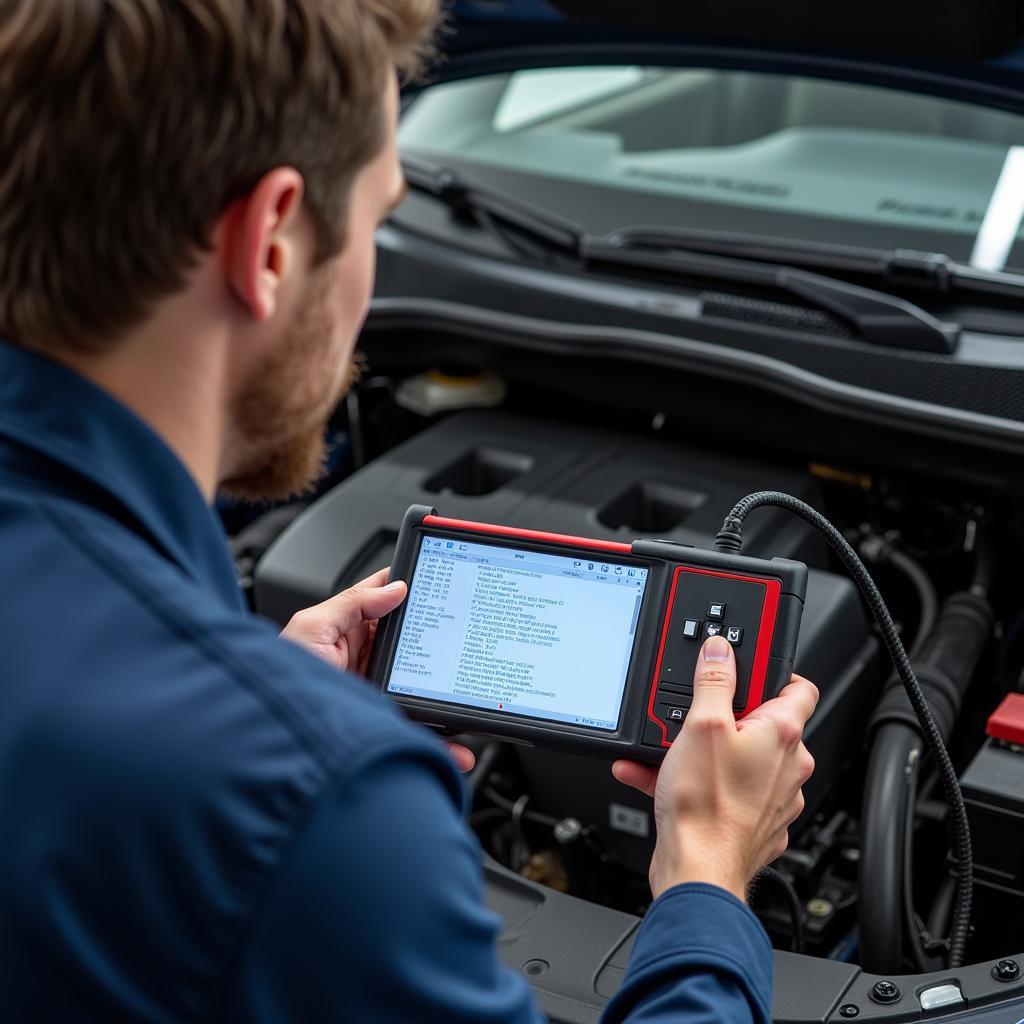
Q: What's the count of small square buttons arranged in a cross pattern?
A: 4